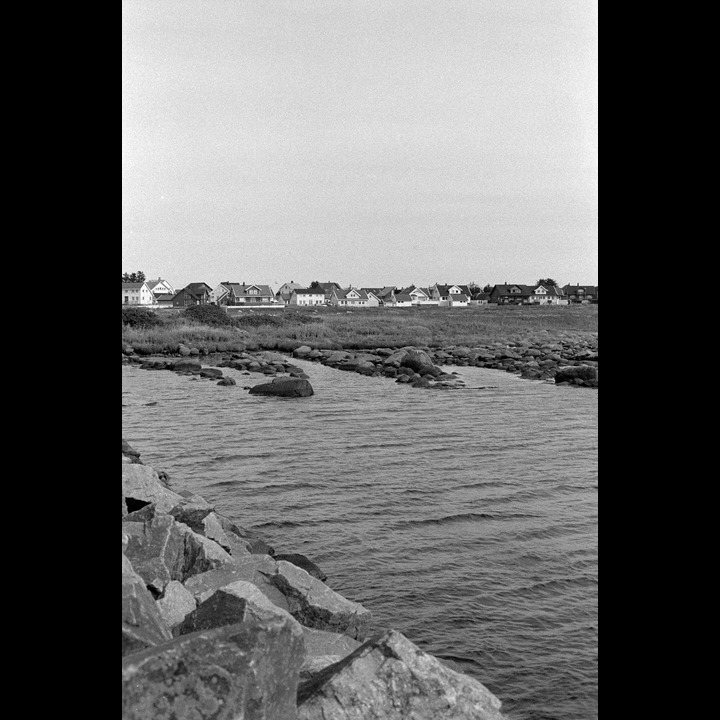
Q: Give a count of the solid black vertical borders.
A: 2